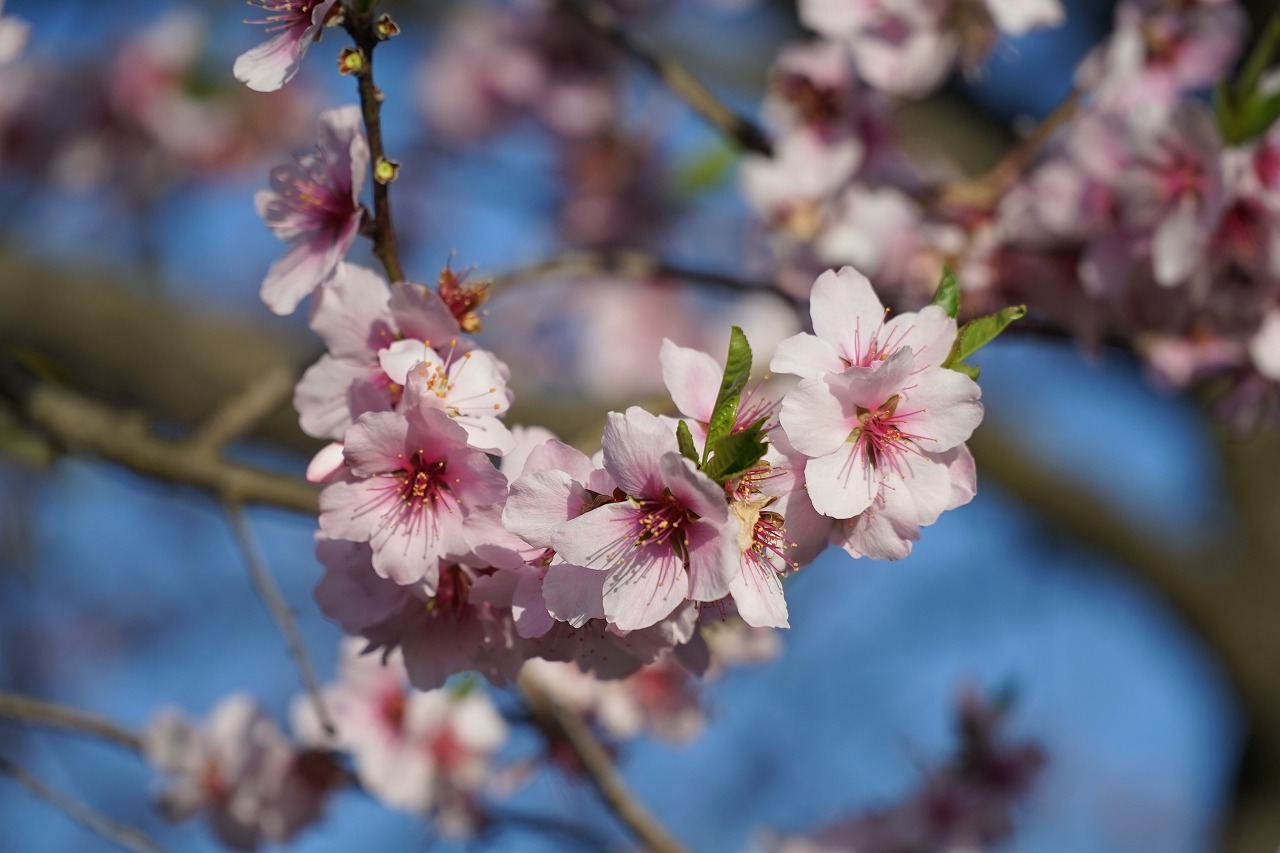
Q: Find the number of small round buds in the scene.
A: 3